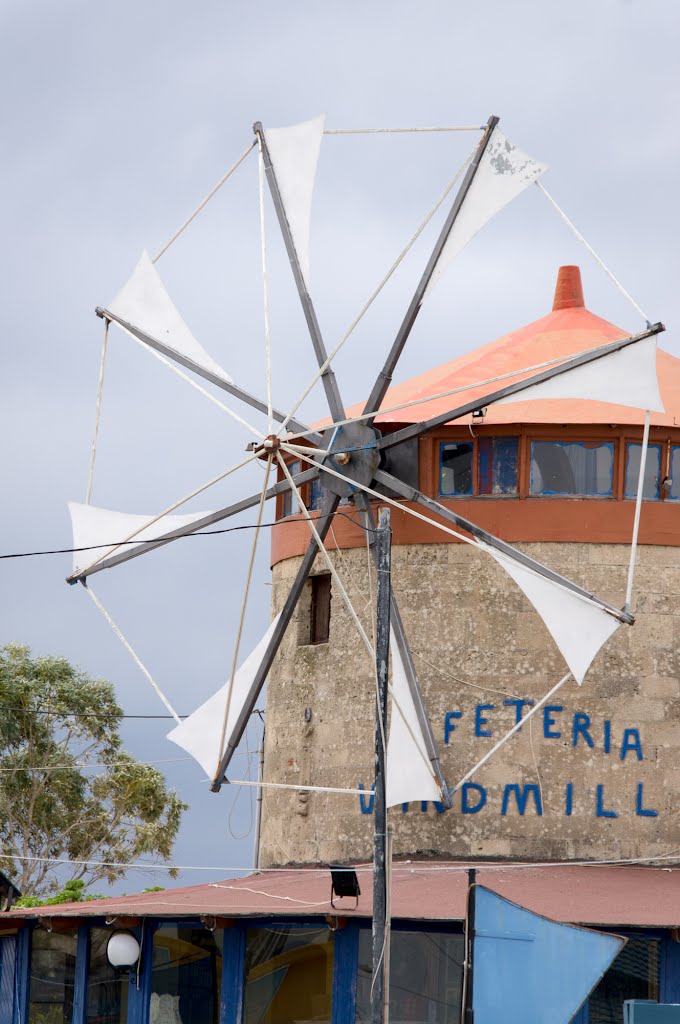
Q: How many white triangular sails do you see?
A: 8